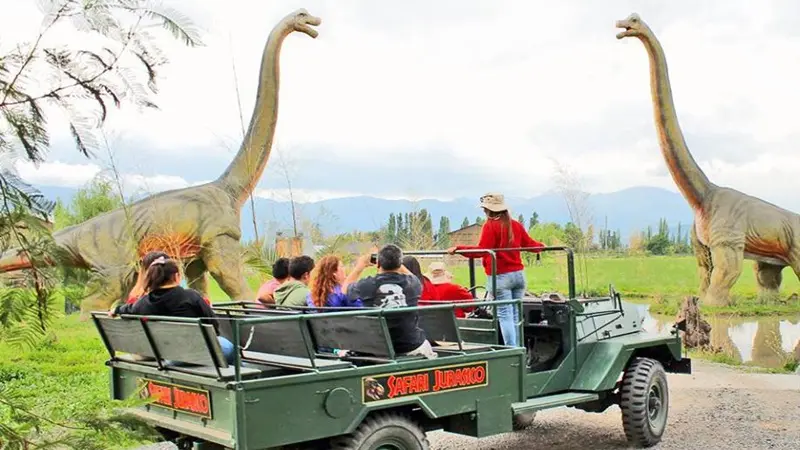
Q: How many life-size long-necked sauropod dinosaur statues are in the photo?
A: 2